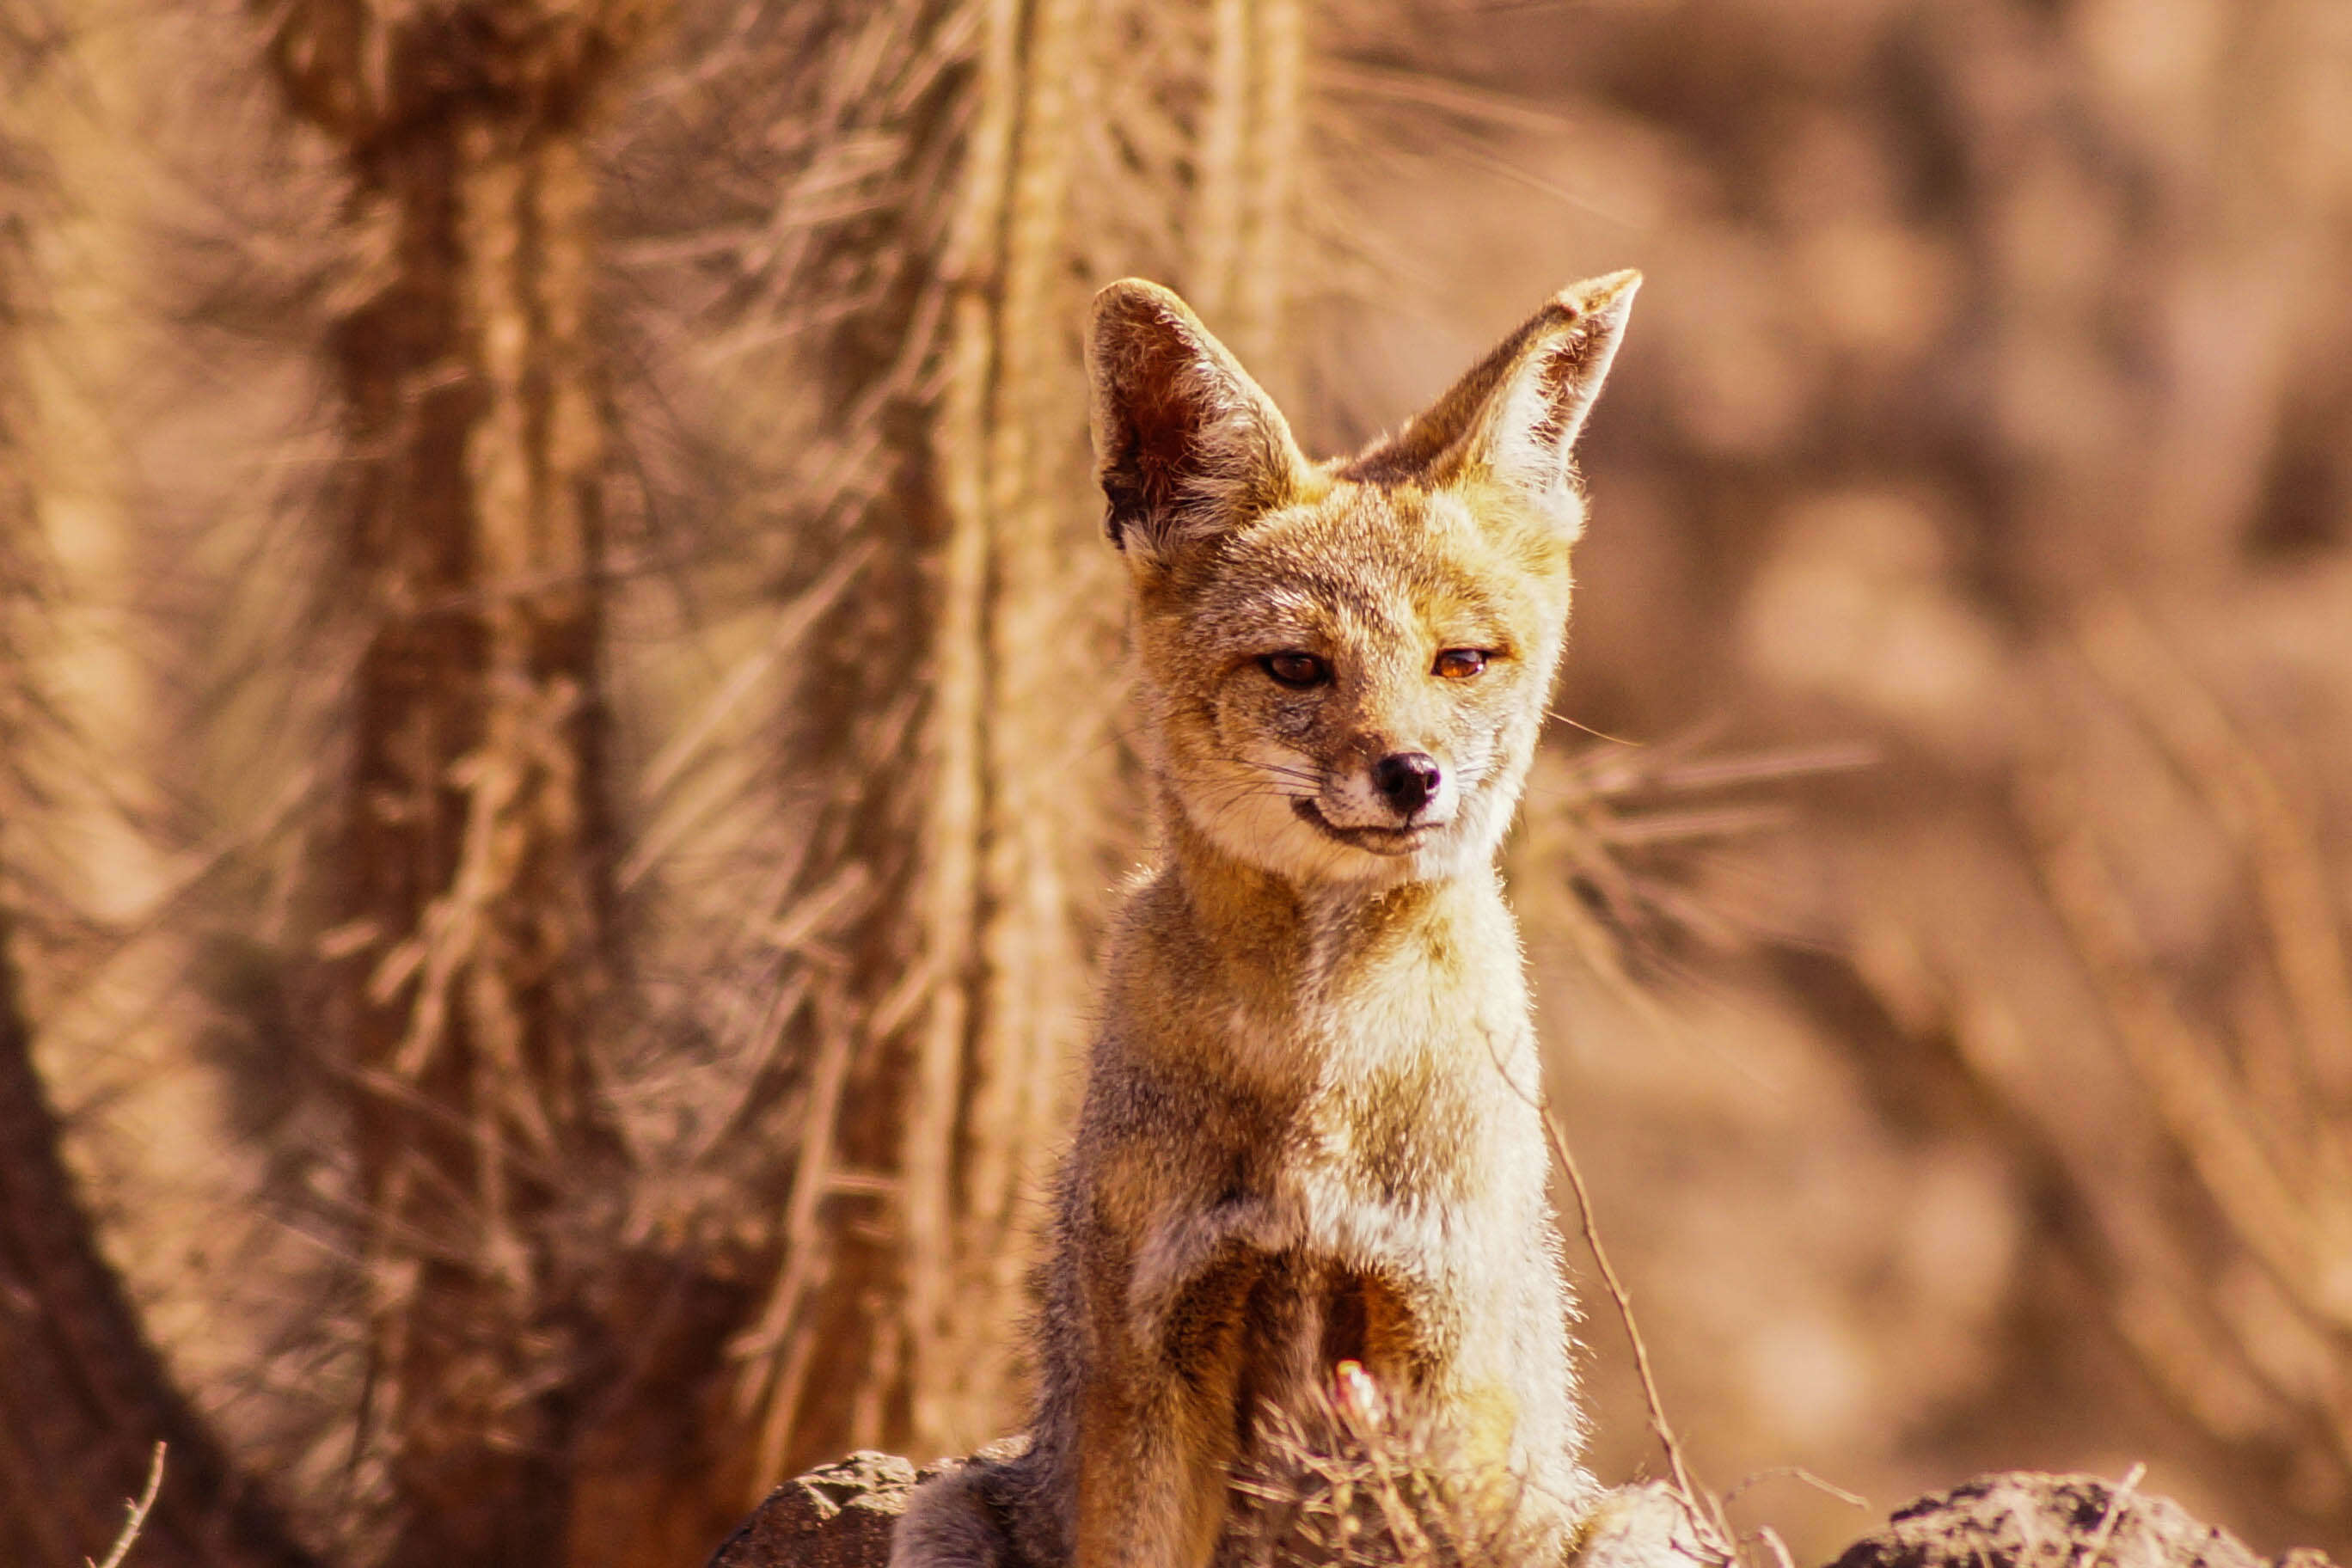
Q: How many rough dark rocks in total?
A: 2